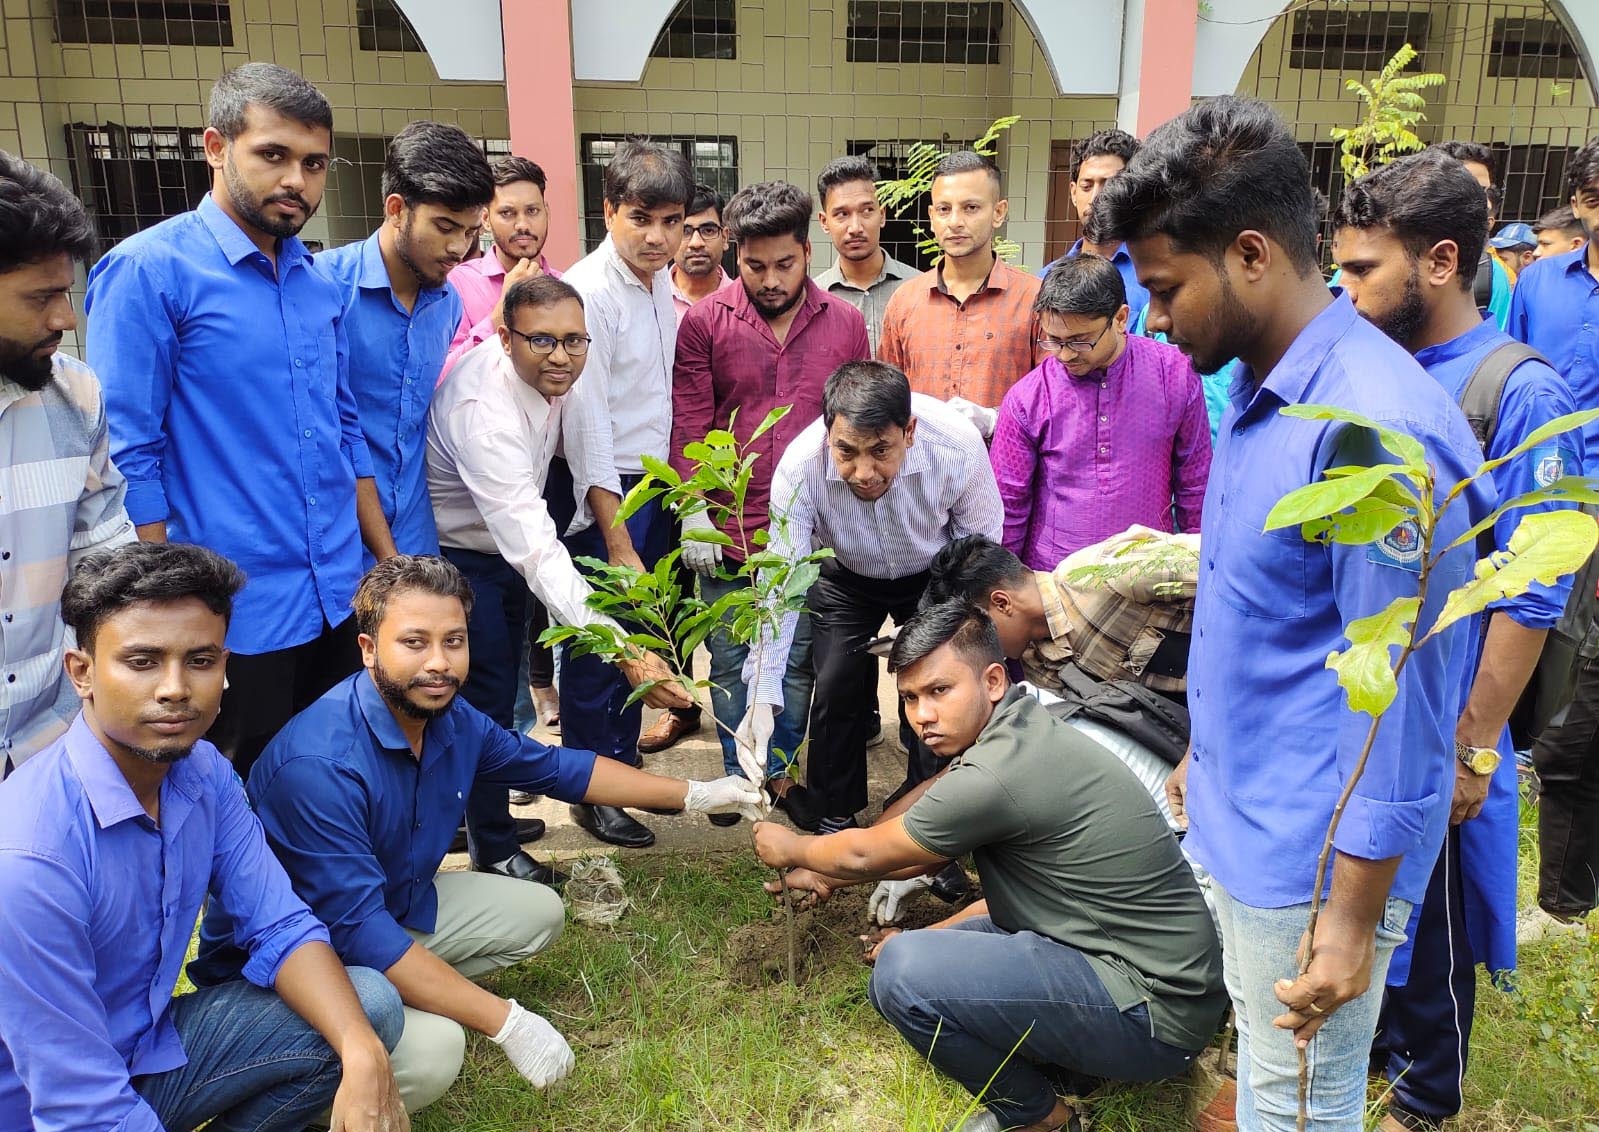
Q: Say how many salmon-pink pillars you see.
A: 2